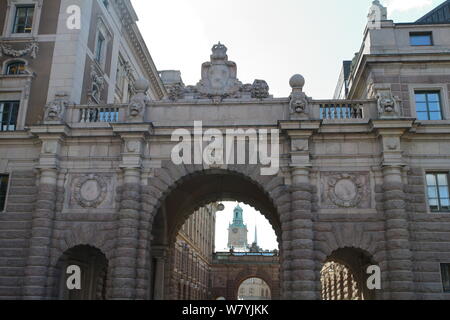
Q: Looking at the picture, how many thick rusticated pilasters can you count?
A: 4